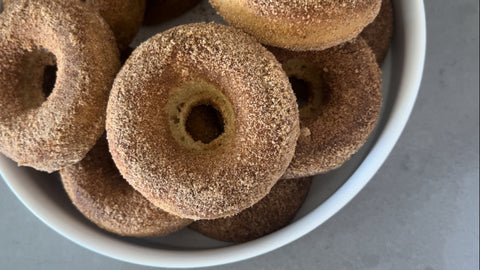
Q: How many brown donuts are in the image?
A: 9